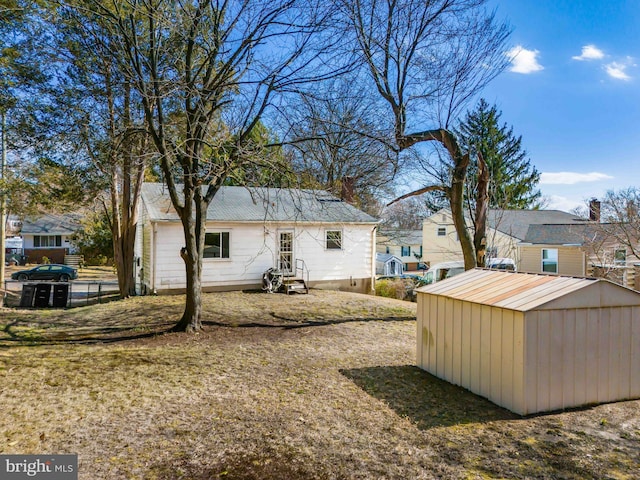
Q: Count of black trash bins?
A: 3